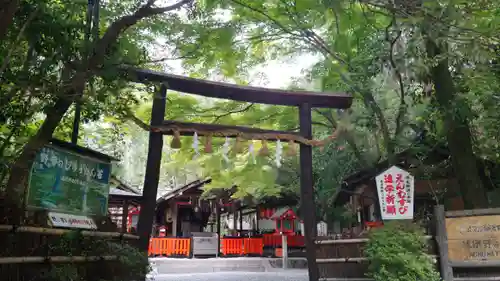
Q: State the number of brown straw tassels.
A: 5